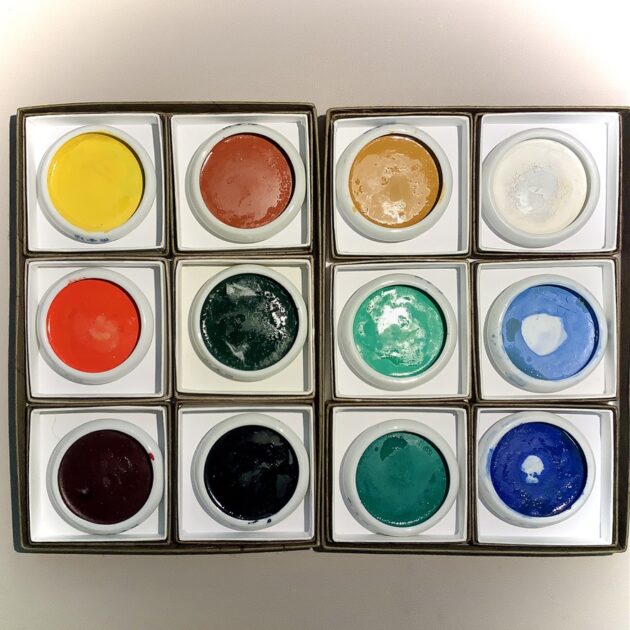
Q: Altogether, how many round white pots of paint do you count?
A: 12